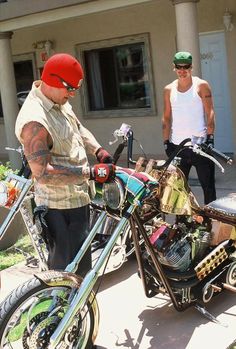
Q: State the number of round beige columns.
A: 2